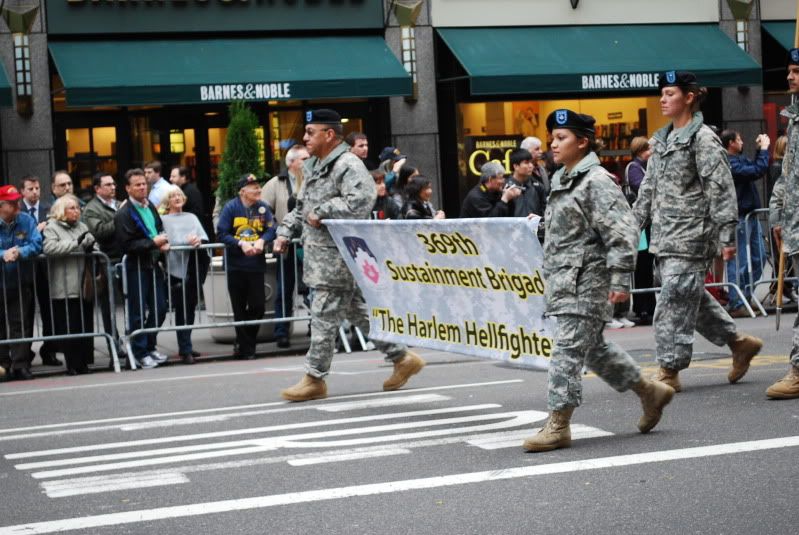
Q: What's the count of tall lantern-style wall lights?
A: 3